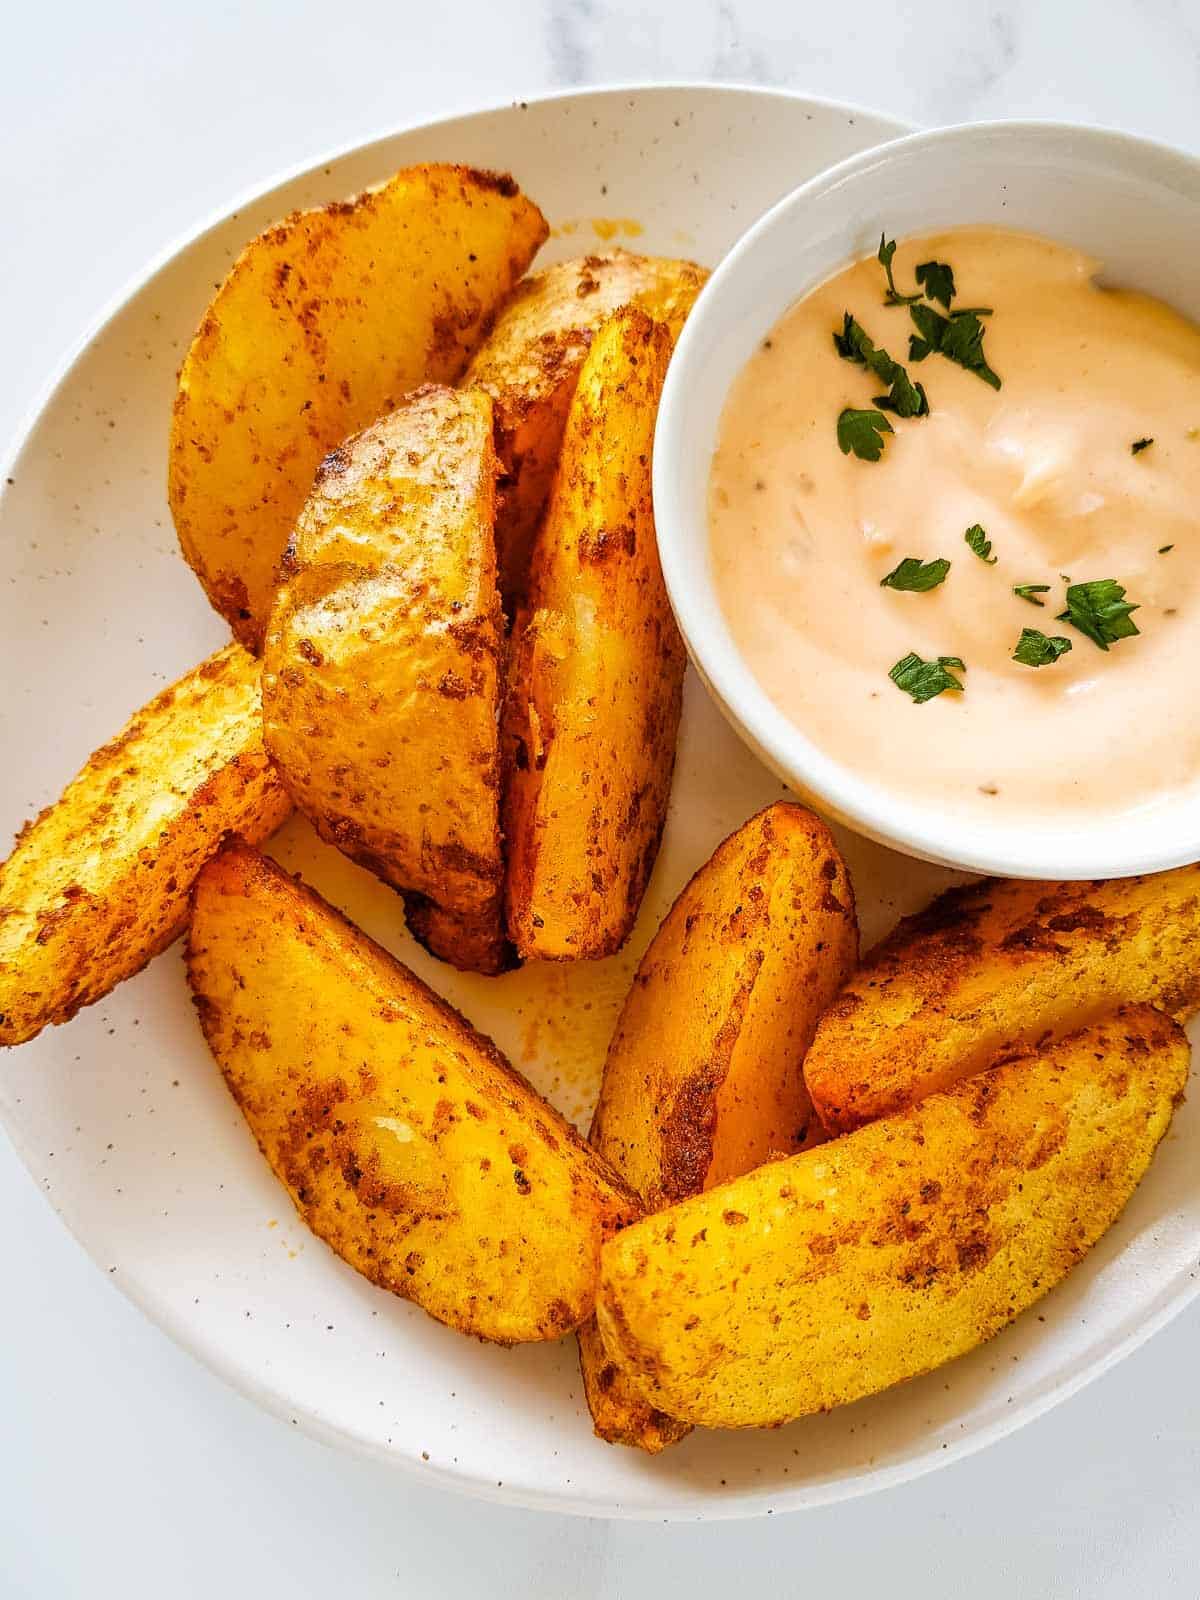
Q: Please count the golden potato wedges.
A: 9